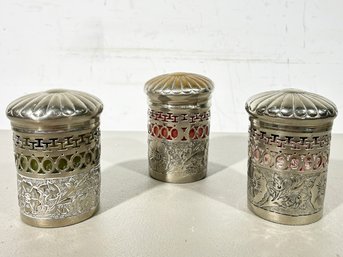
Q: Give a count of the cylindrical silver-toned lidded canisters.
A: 3